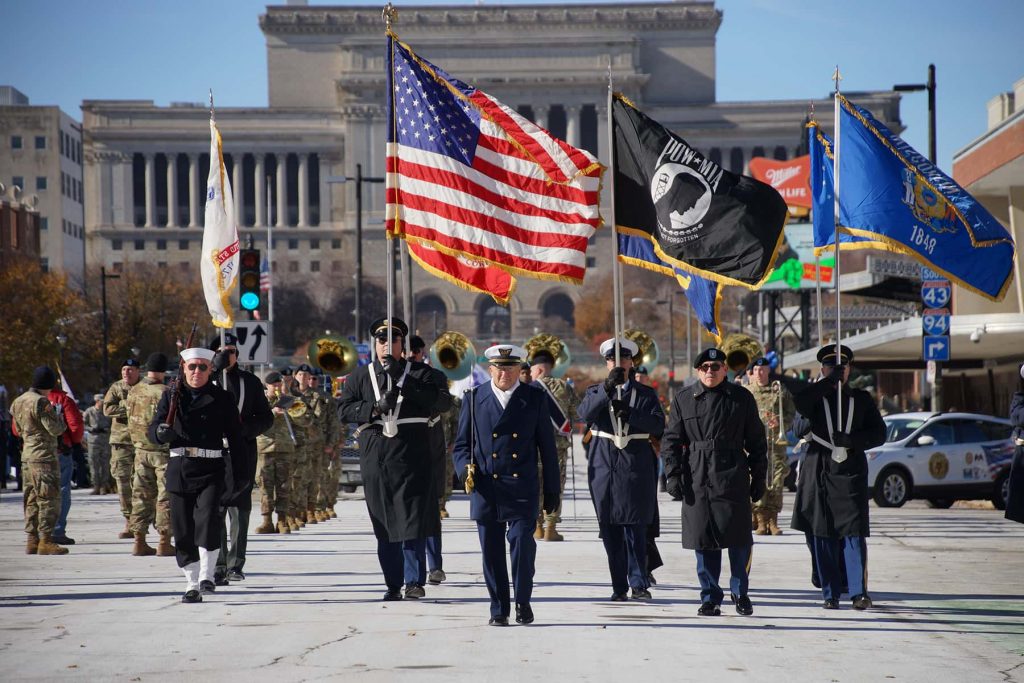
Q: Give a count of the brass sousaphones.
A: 5